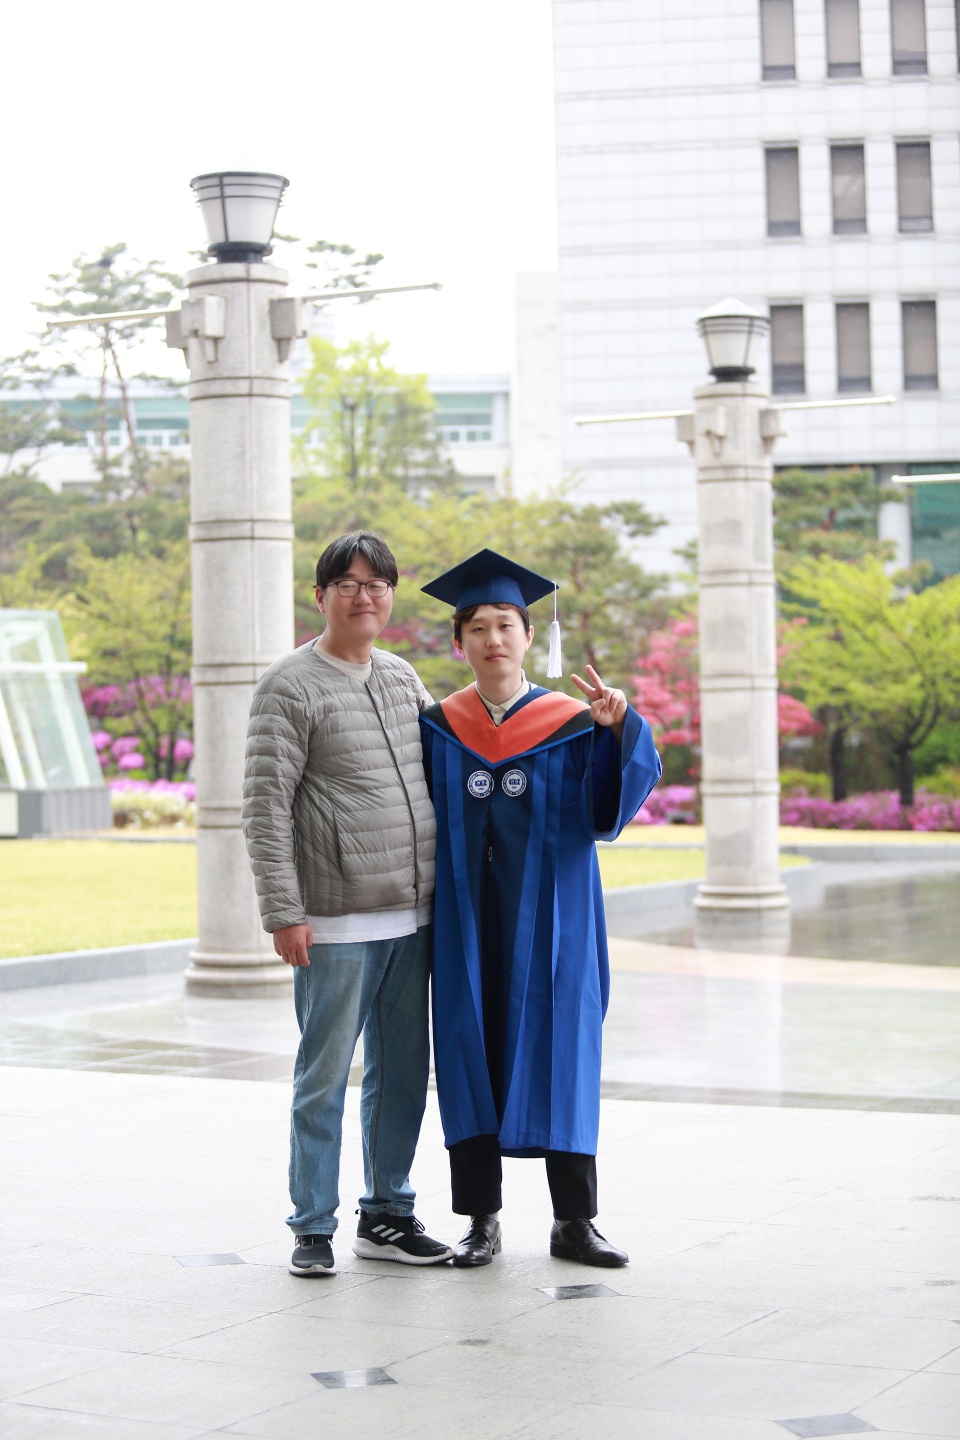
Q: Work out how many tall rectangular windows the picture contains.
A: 9